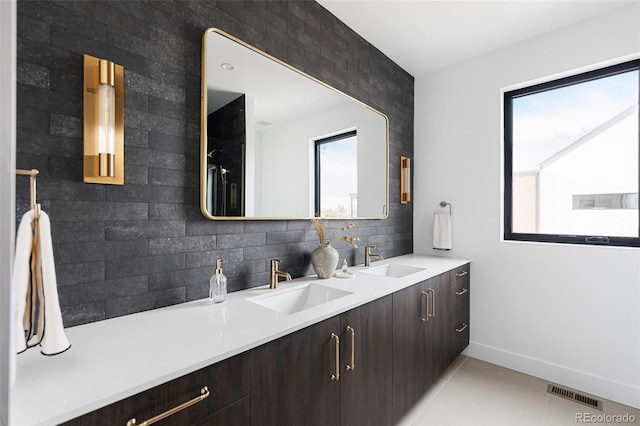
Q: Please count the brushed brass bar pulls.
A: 8